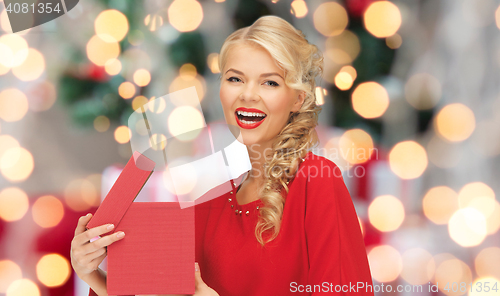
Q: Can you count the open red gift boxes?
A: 1